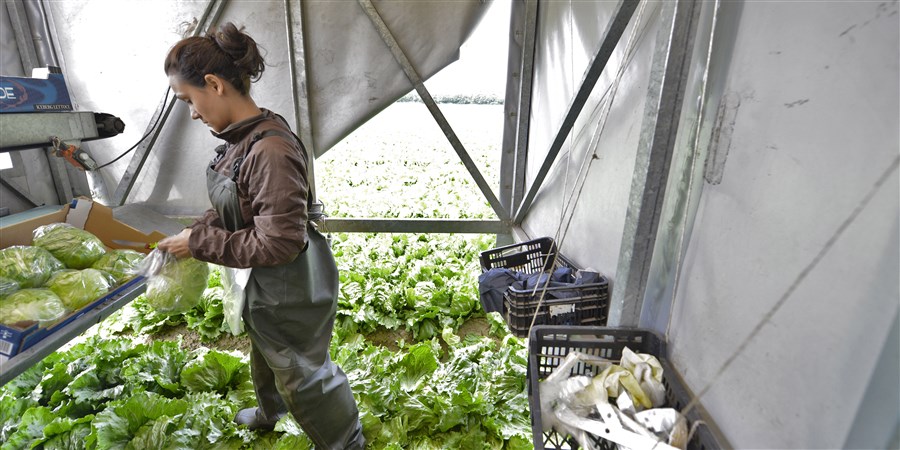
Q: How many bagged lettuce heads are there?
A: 7